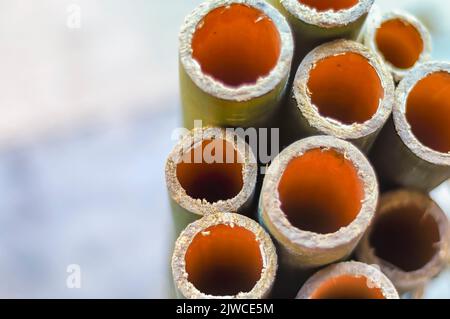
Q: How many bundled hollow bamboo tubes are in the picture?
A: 10